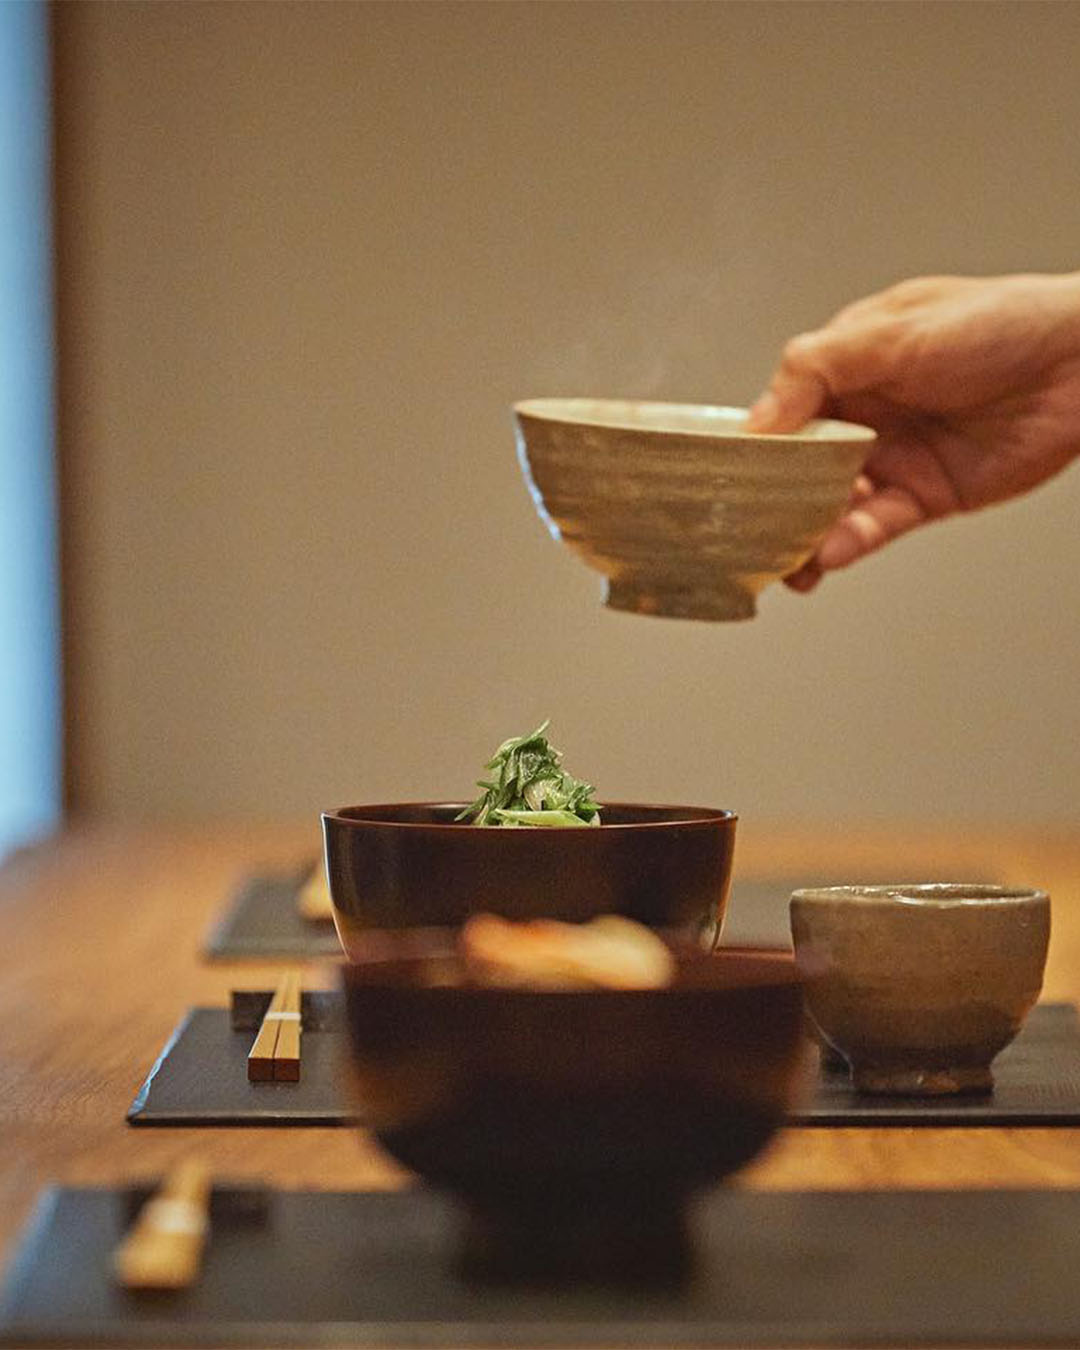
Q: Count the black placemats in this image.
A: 3